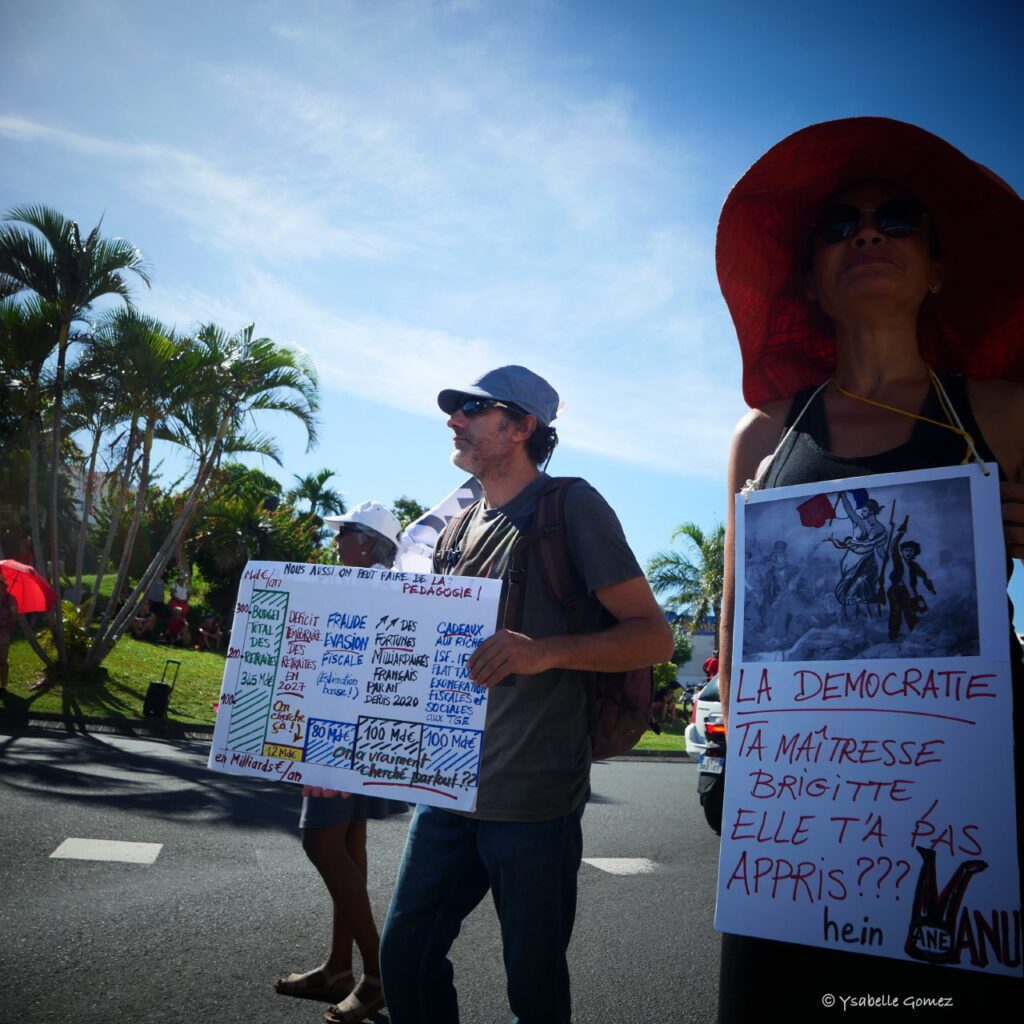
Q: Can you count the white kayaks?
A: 0